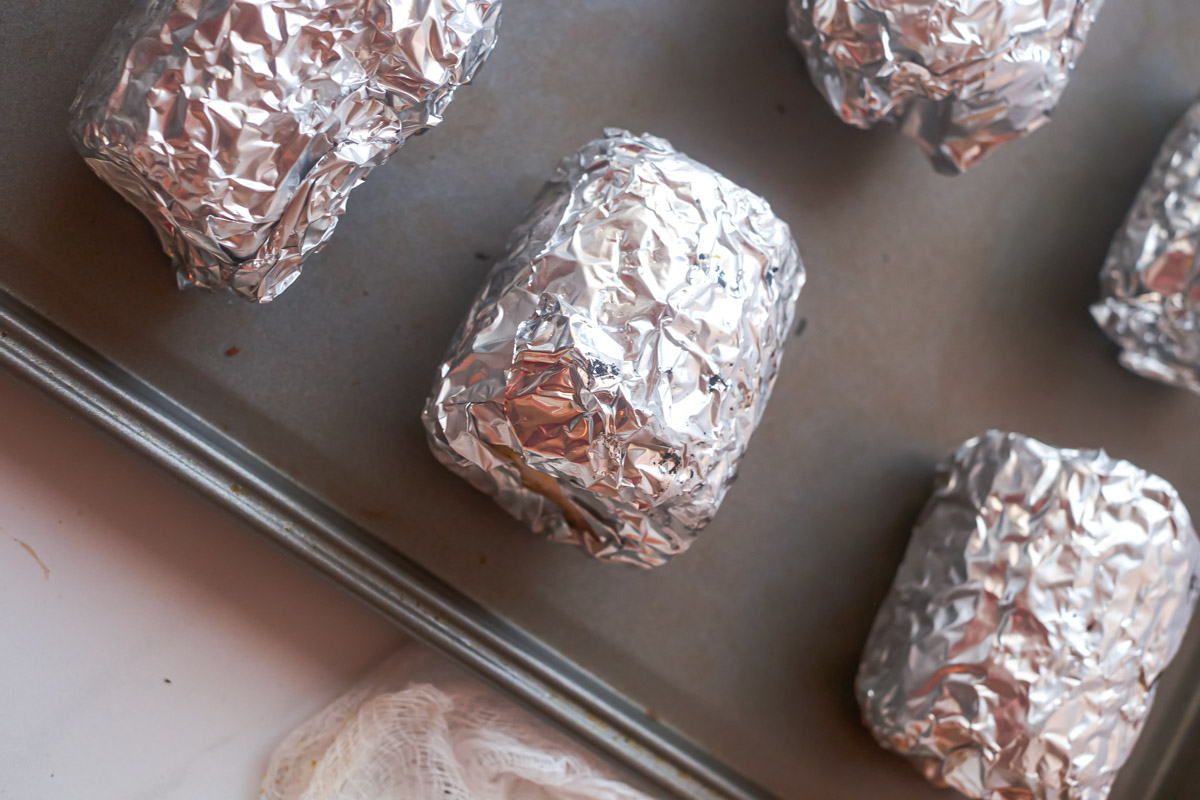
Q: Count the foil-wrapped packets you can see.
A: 5